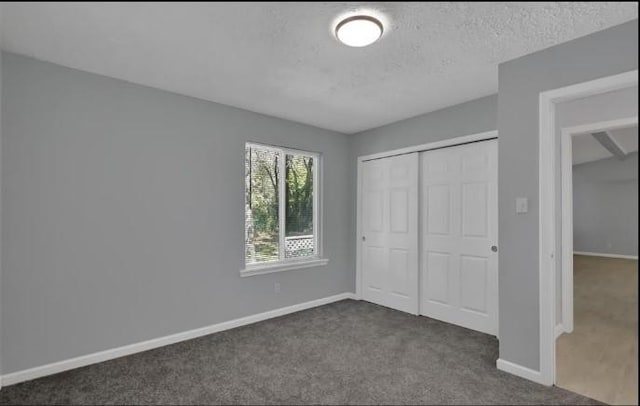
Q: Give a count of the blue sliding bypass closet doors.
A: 0